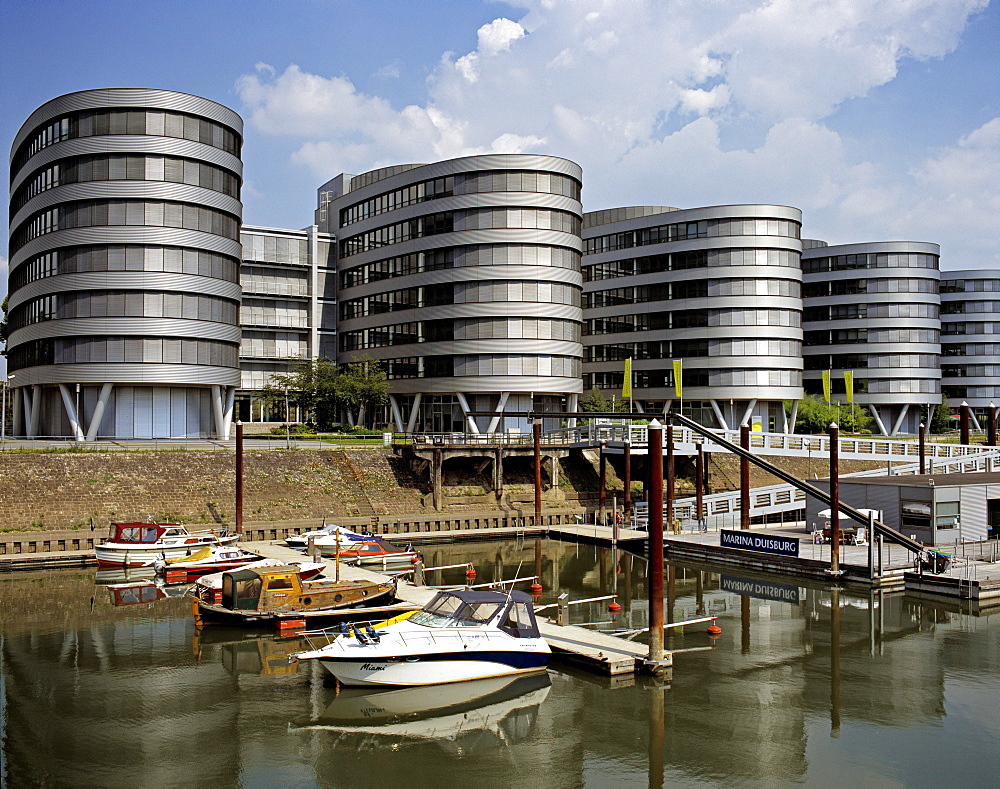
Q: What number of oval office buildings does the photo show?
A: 5